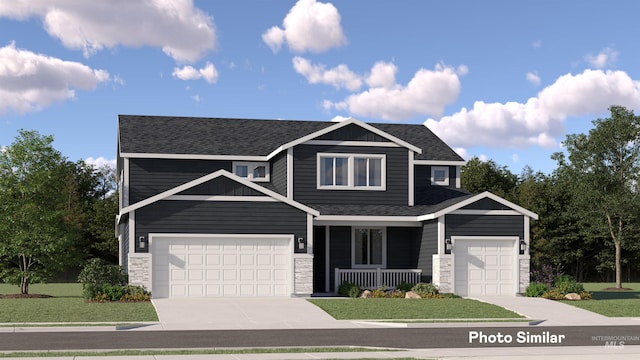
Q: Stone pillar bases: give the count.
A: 4